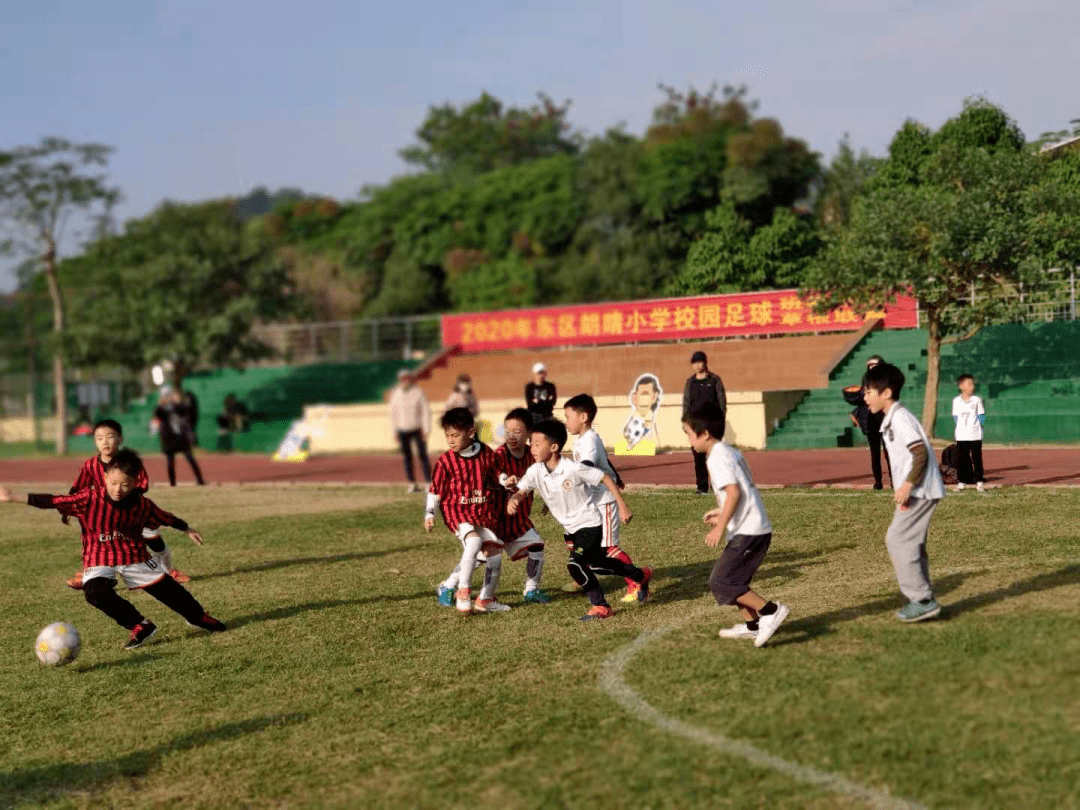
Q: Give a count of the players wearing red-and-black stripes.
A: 4